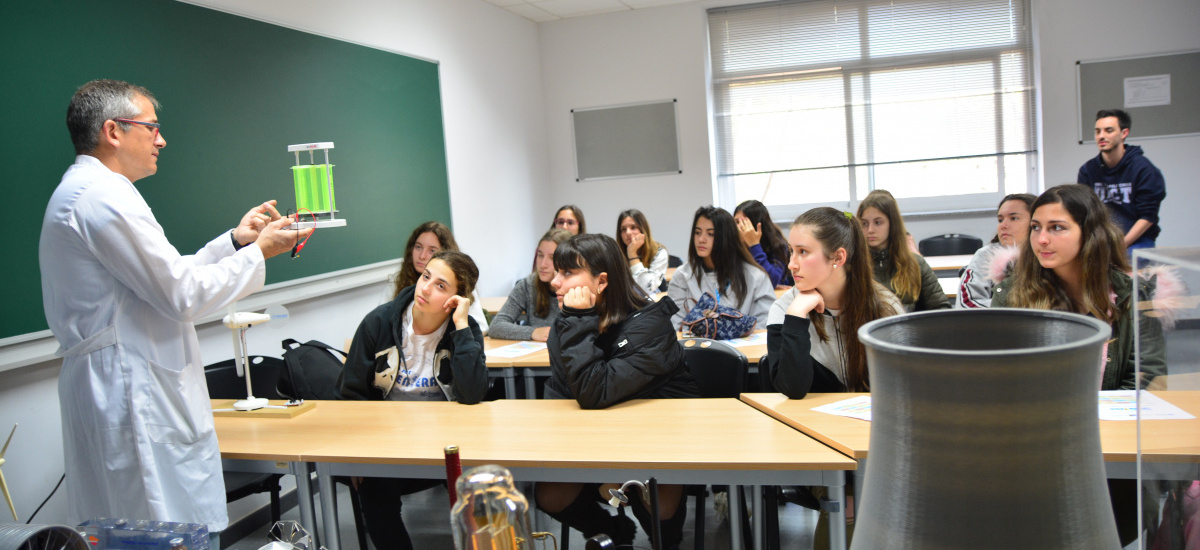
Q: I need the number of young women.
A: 12